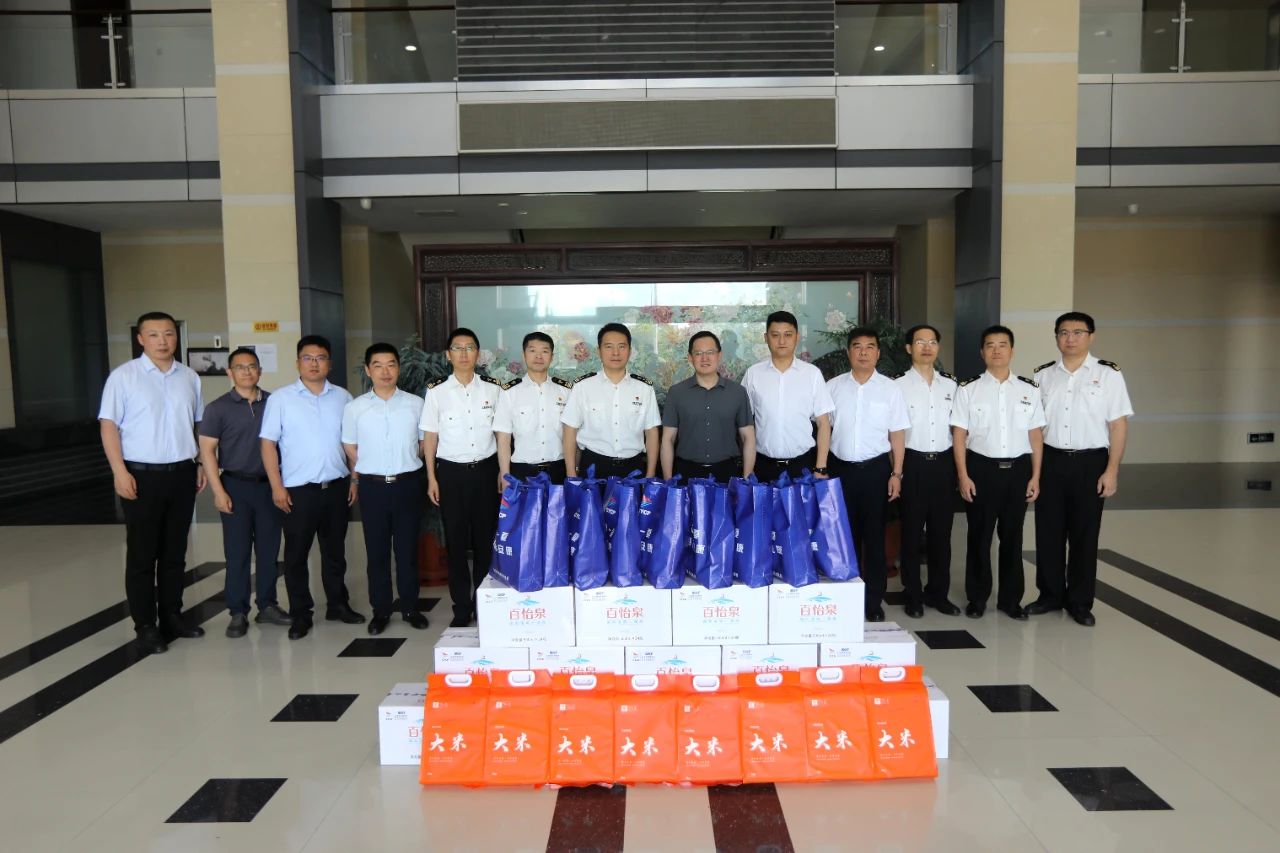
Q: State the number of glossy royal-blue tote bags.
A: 9